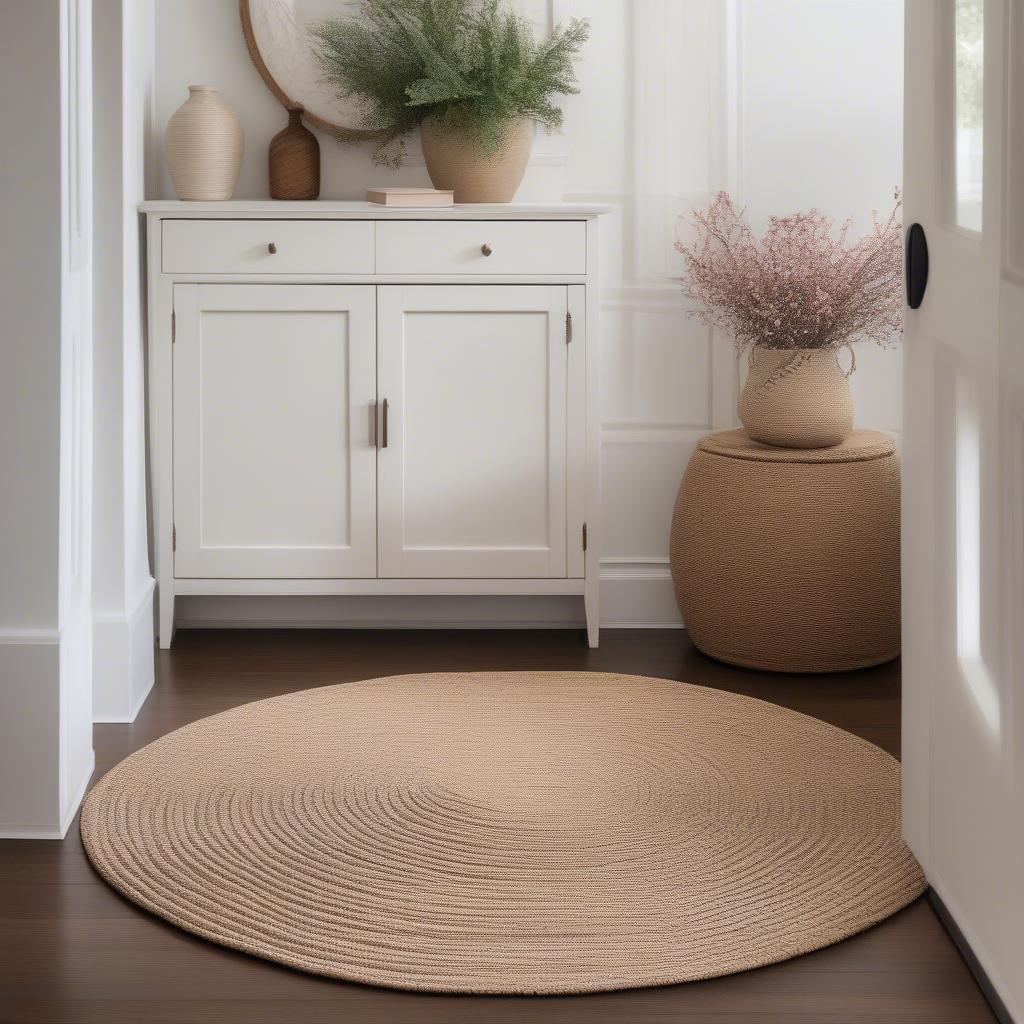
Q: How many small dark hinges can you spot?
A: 4